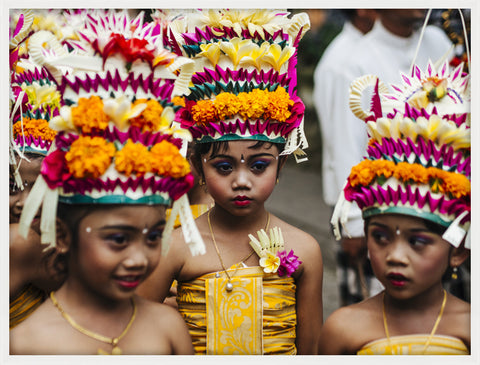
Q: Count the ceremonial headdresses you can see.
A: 4